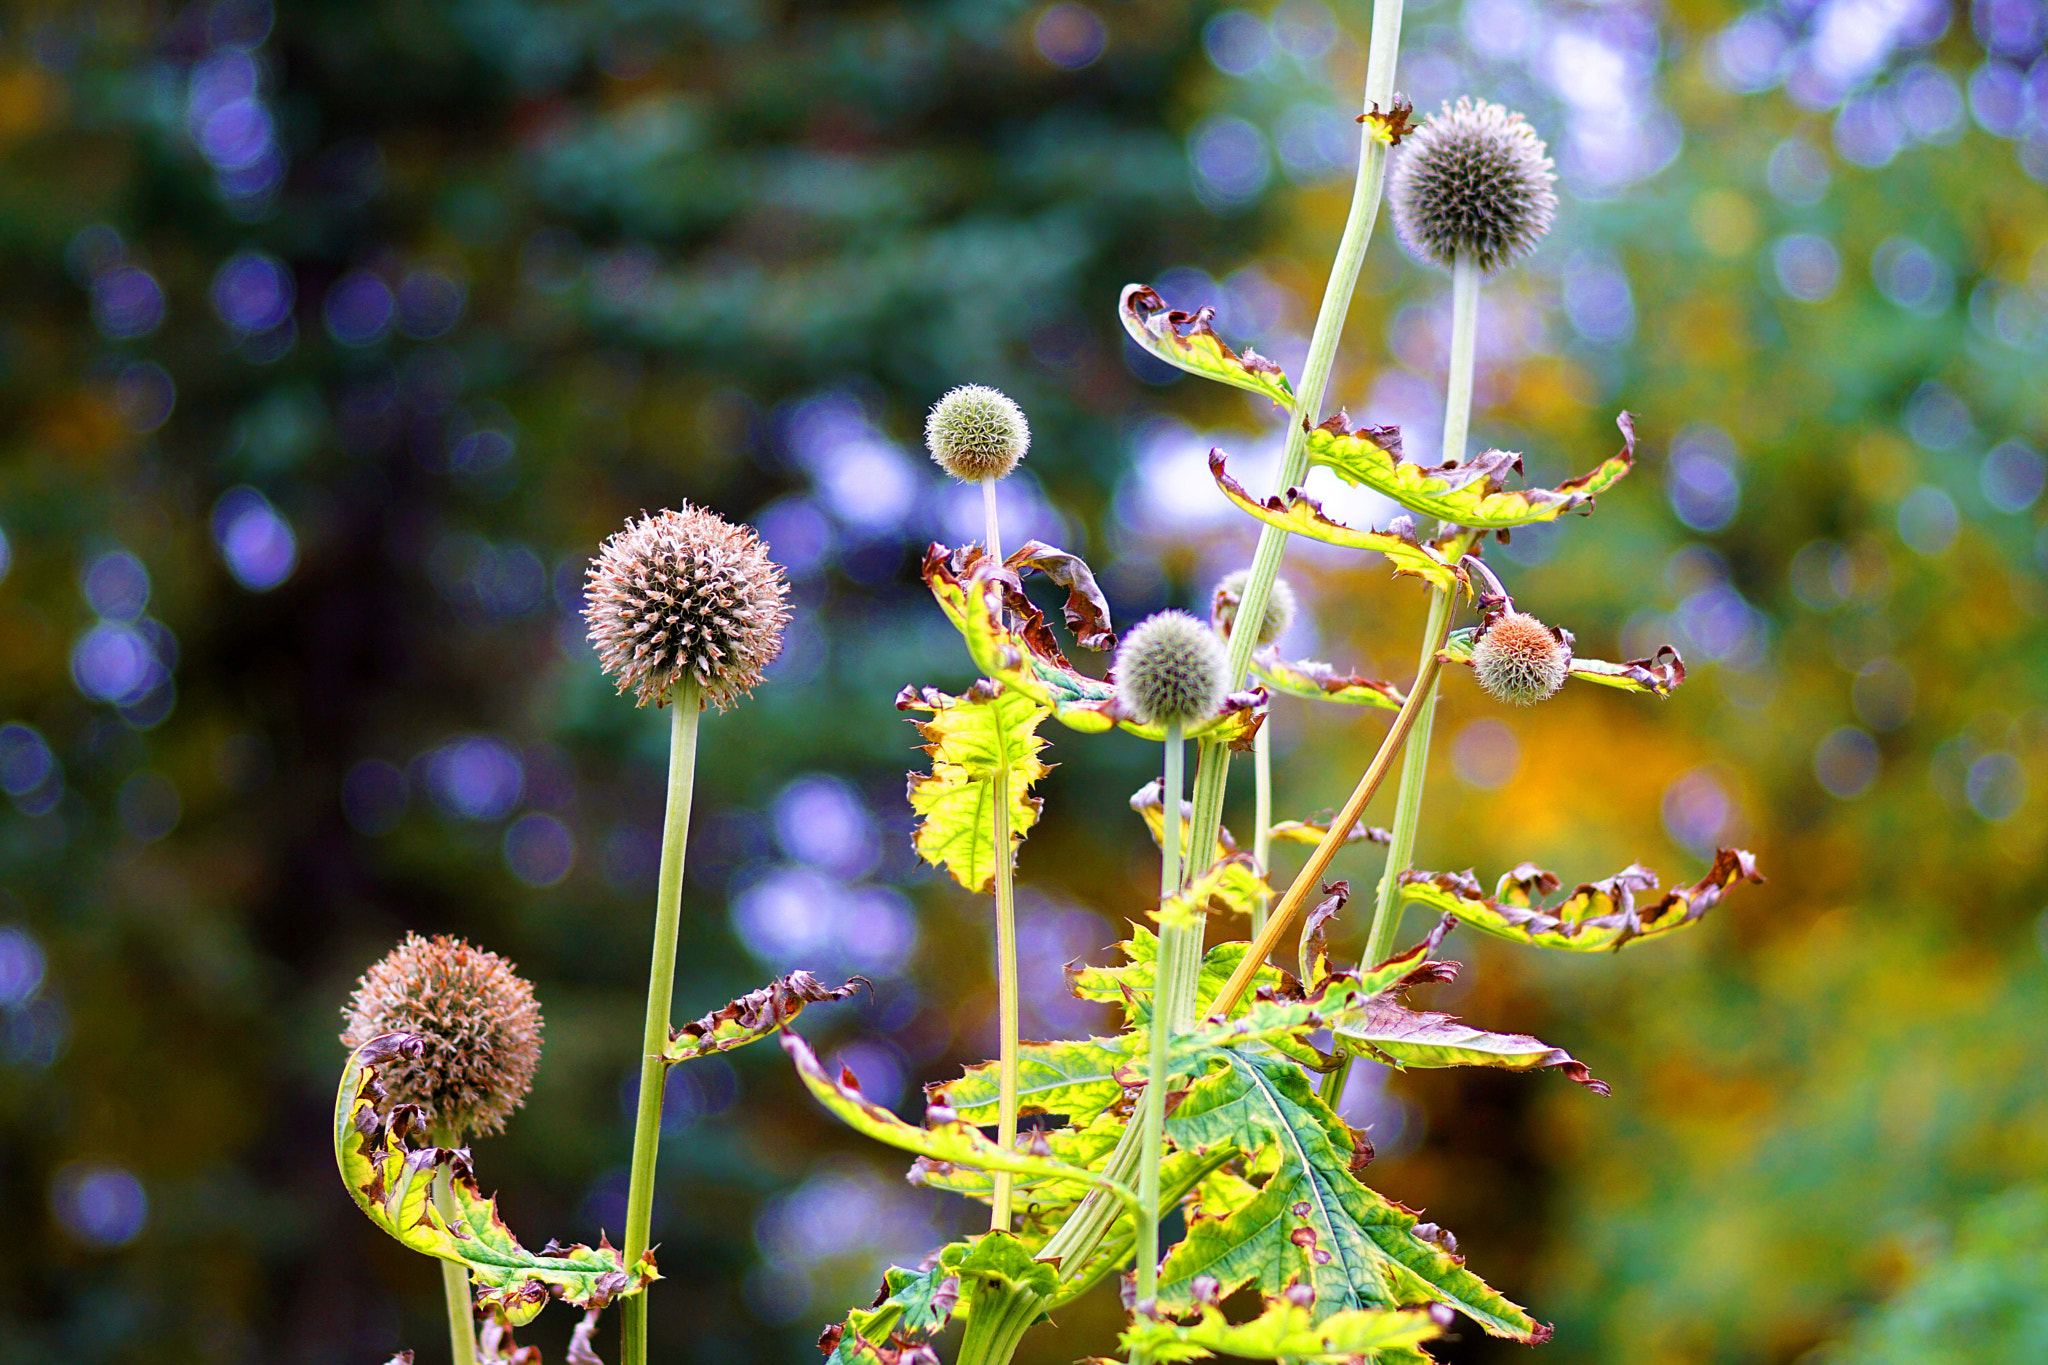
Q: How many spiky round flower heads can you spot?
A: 7